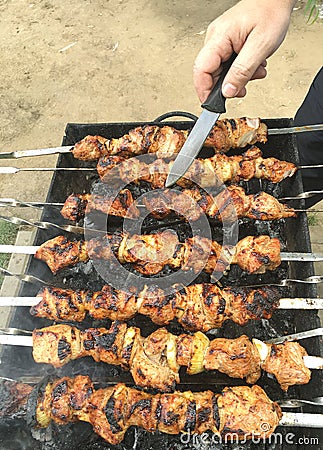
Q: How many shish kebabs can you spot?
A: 7